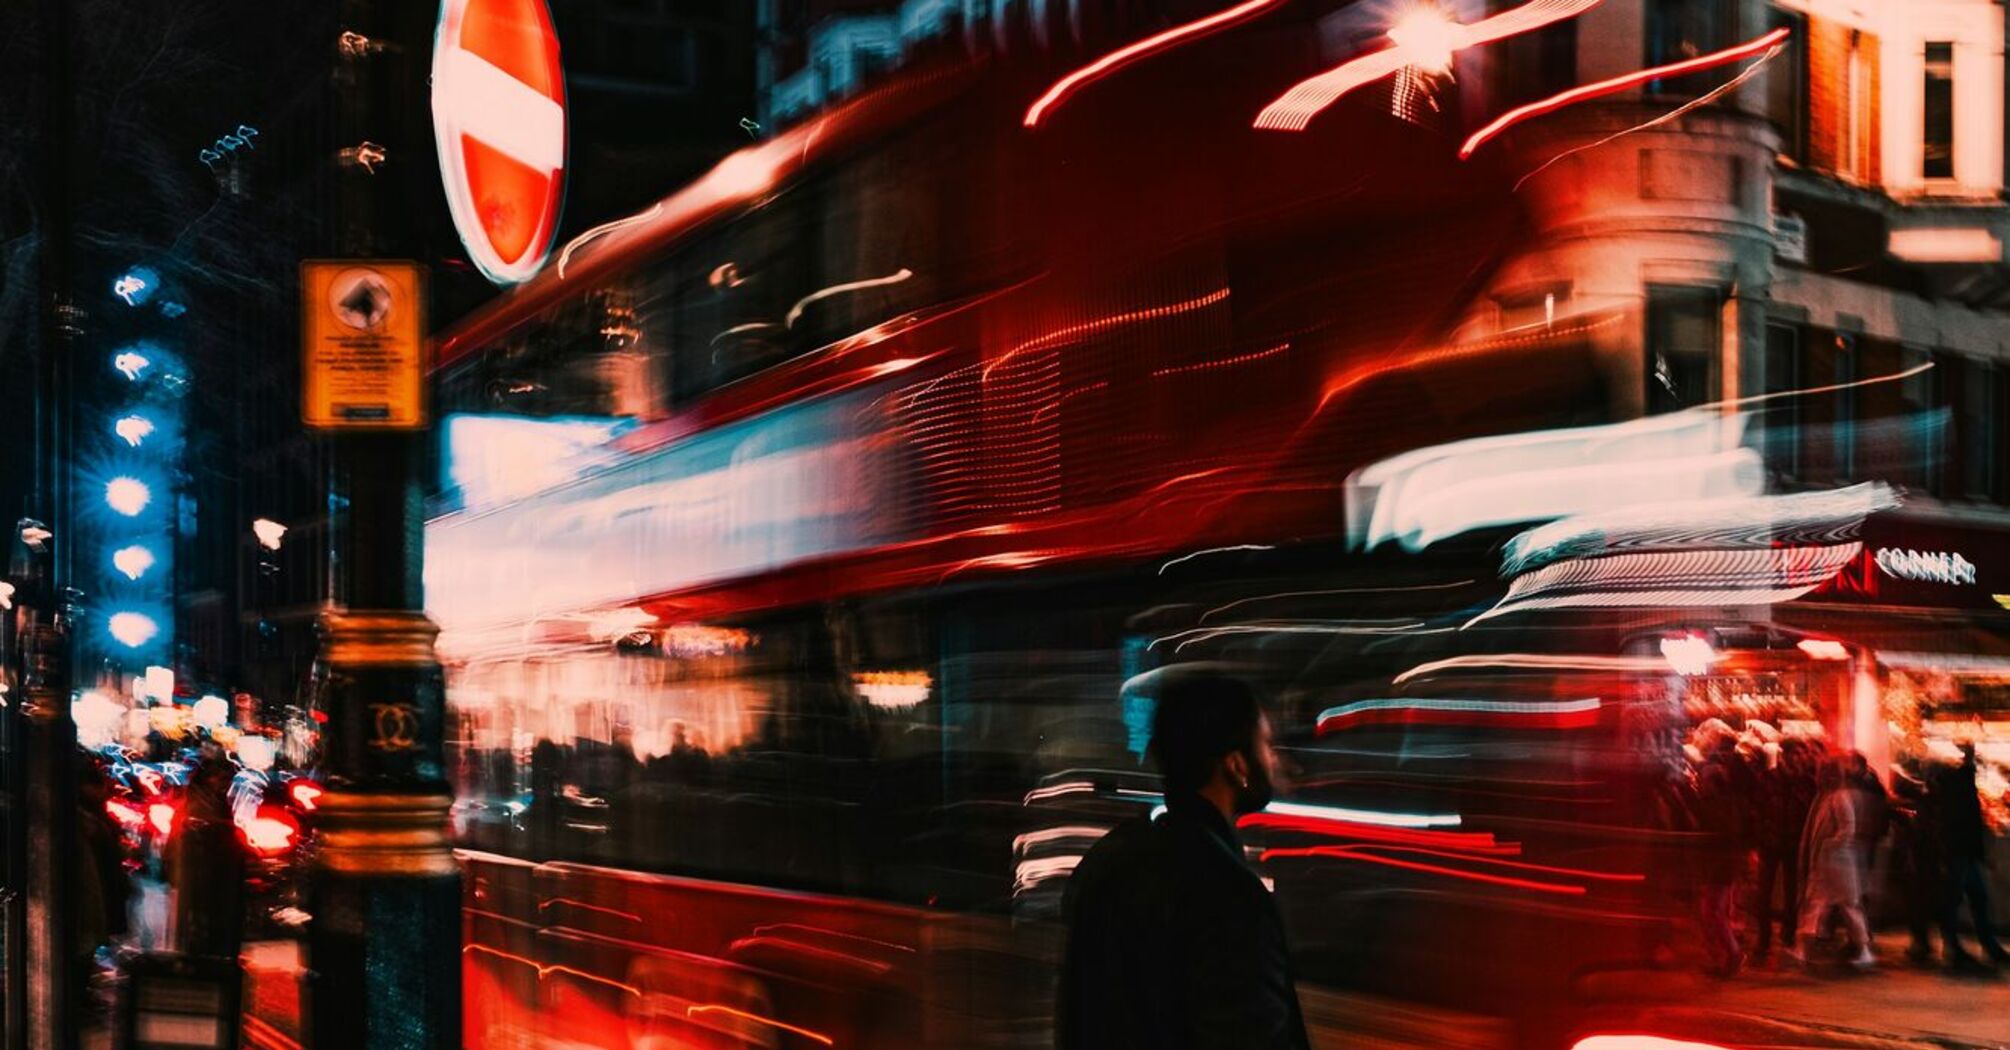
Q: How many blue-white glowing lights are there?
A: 6